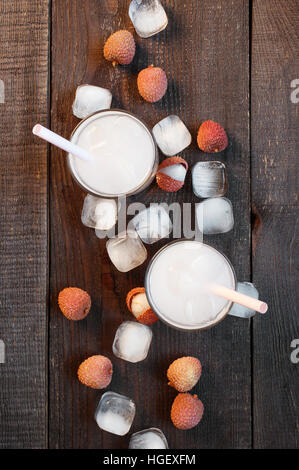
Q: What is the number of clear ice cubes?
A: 12